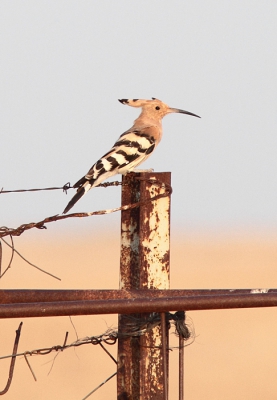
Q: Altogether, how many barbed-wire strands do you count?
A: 3